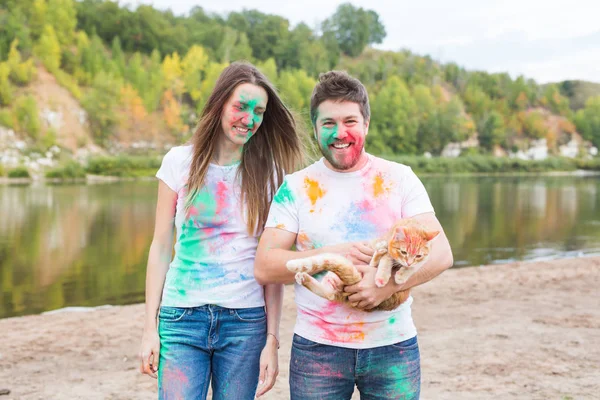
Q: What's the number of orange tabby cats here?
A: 1